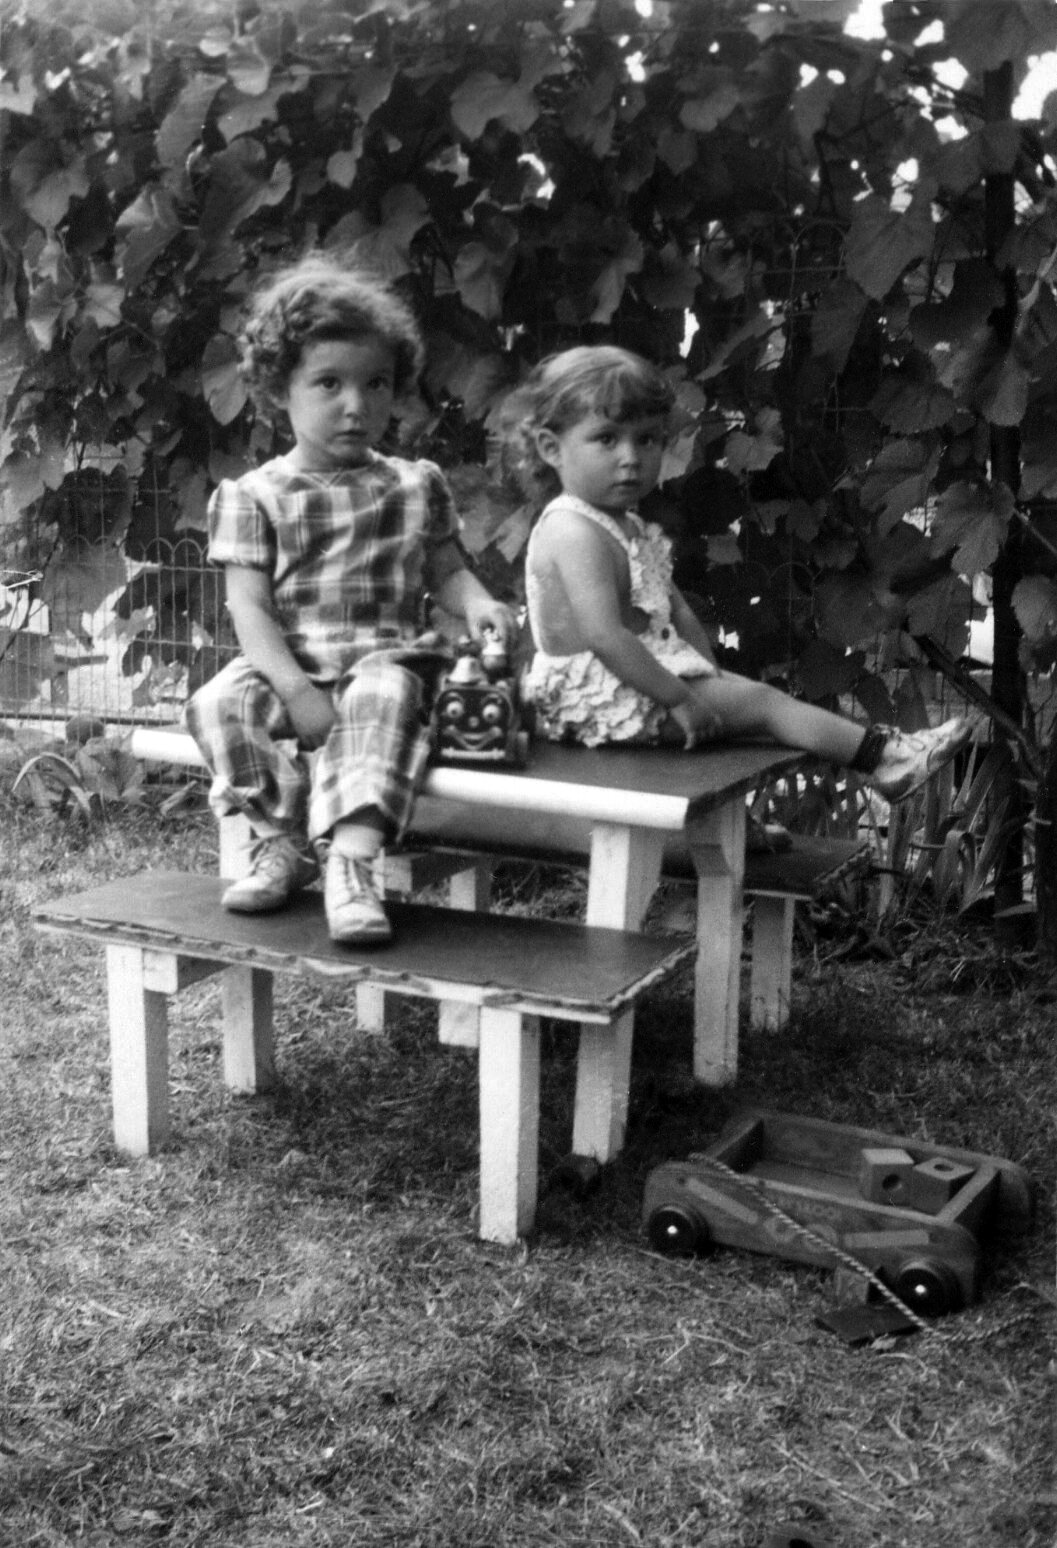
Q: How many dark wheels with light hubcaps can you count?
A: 2